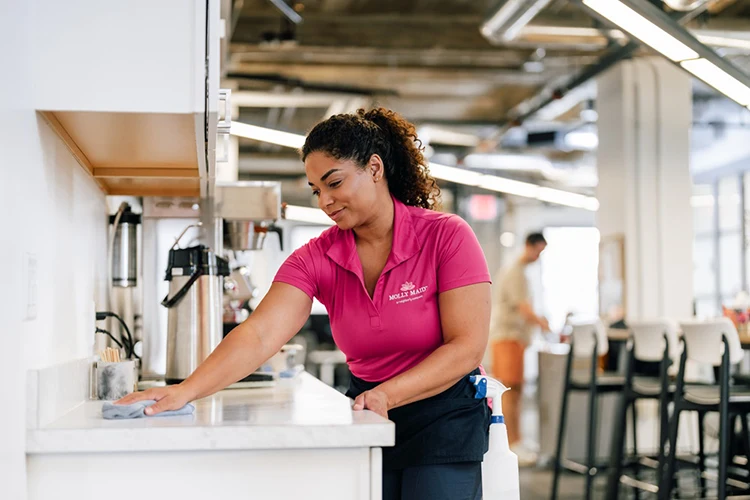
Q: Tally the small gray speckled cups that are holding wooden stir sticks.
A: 1